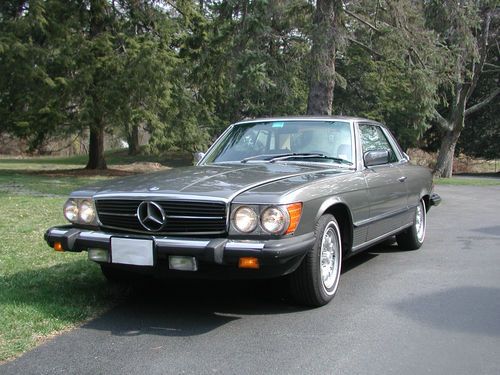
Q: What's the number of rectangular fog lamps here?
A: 2